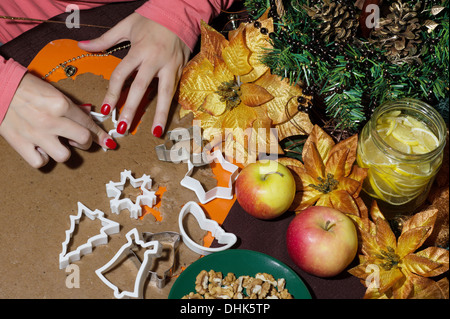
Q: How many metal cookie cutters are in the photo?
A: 2